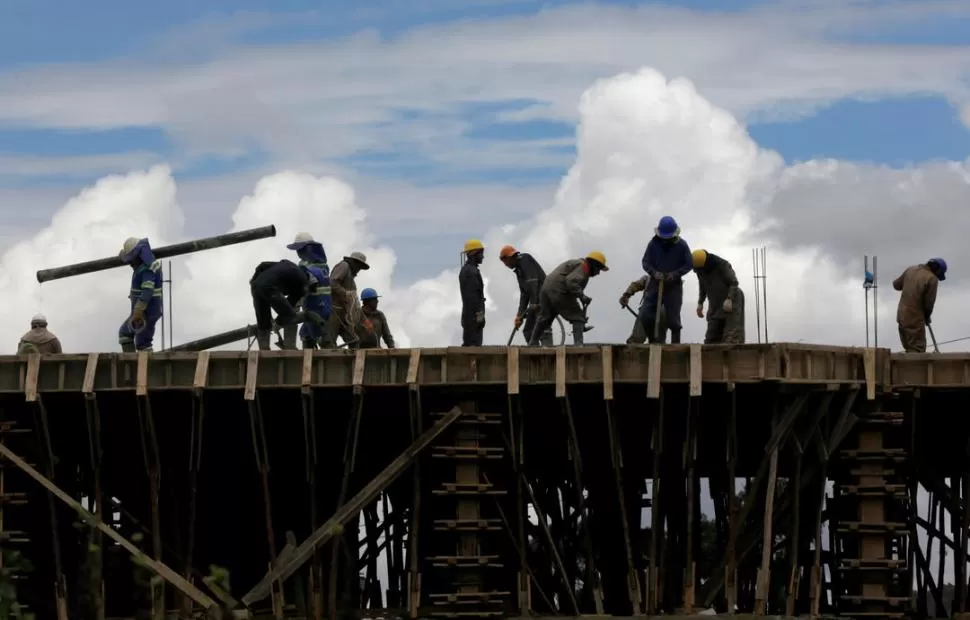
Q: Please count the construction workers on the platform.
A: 13